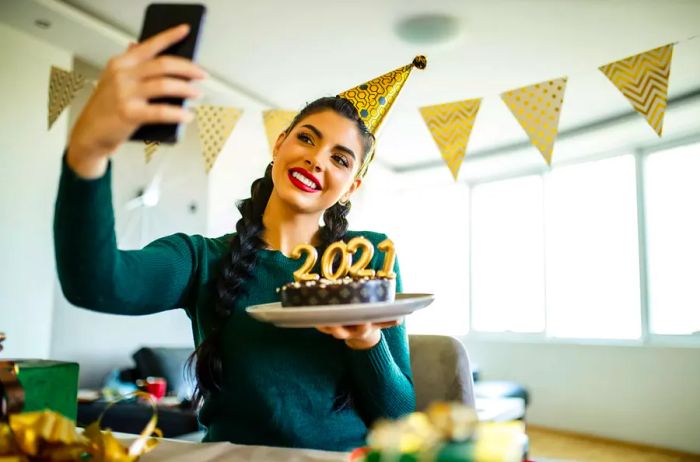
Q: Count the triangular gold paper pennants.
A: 7